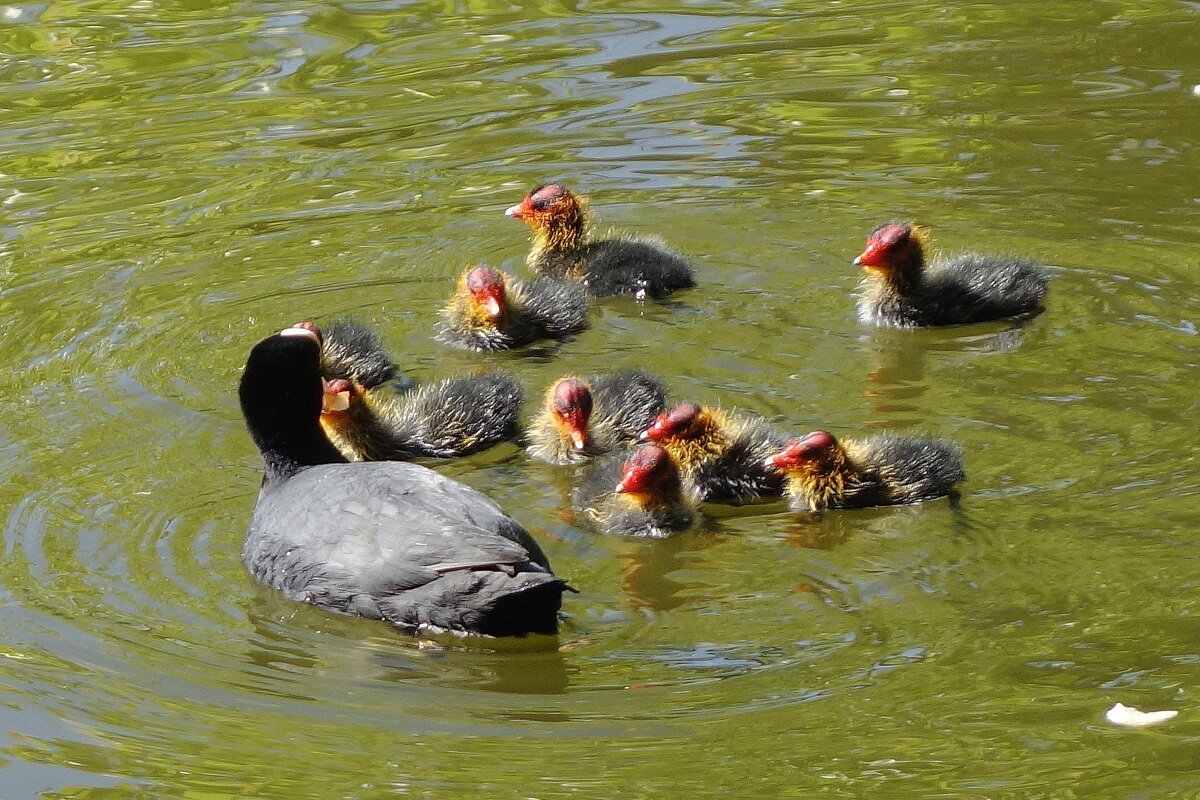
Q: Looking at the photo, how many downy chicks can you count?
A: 9